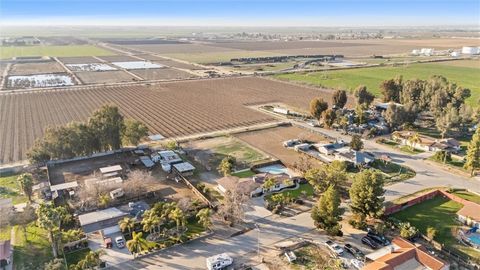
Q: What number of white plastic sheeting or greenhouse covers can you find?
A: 3